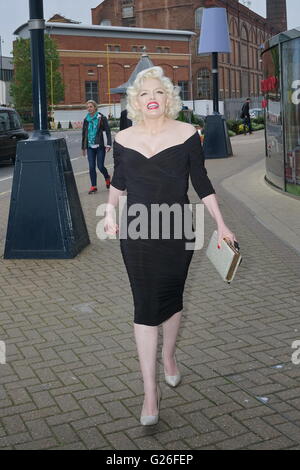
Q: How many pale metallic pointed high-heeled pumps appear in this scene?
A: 2